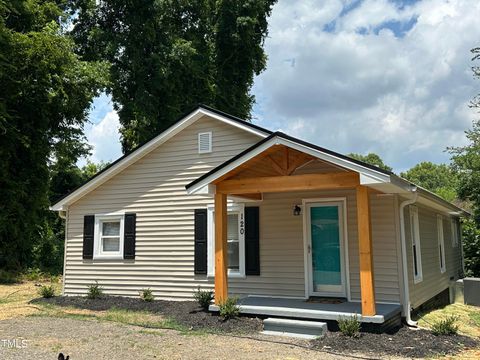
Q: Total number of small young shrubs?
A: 7